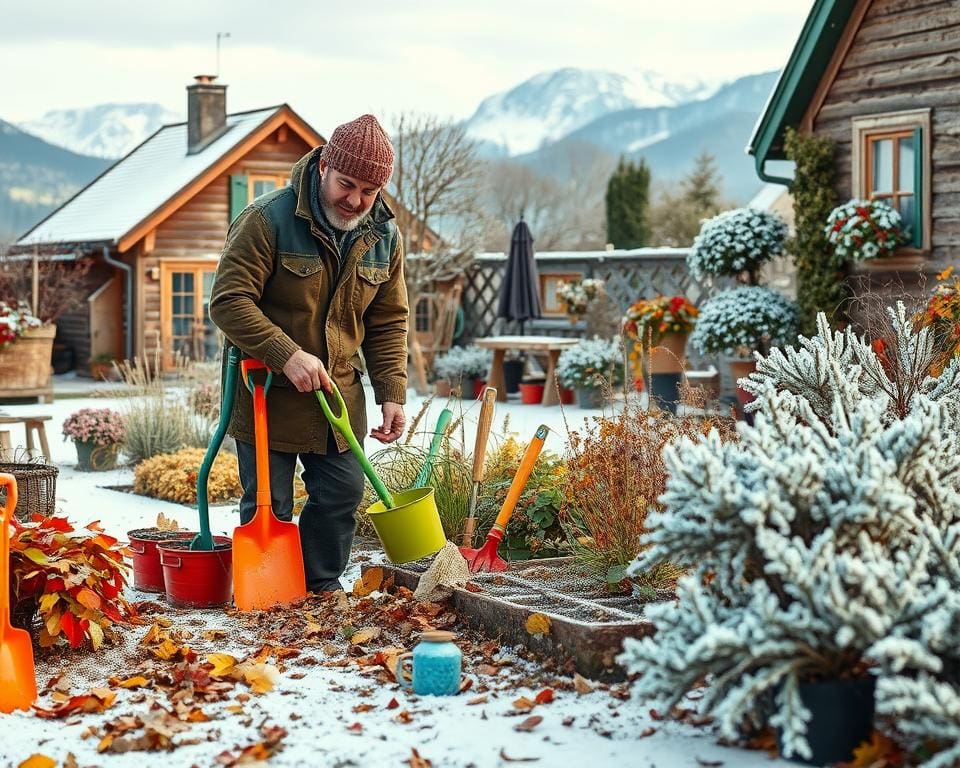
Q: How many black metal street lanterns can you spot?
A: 0